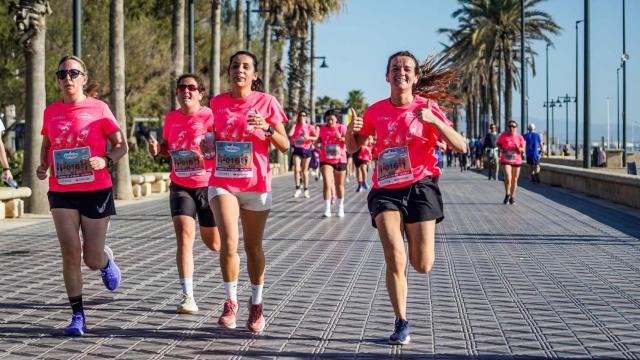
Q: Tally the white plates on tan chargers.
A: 0